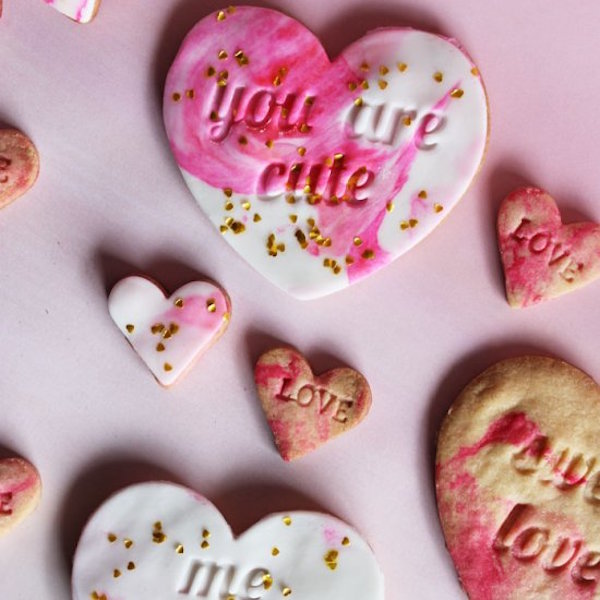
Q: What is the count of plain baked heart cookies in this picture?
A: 5